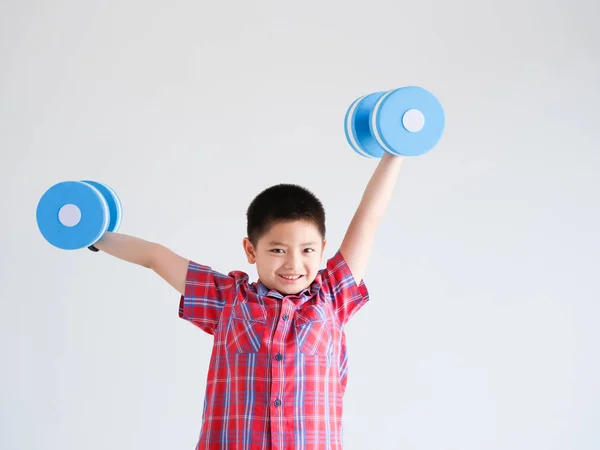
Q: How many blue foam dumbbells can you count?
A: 2